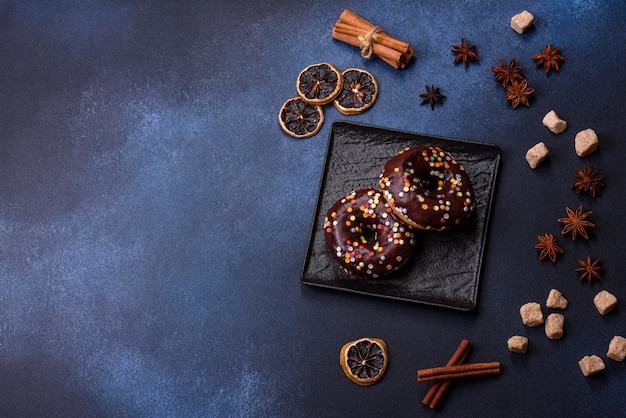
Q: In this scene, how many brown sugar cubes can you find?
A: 11